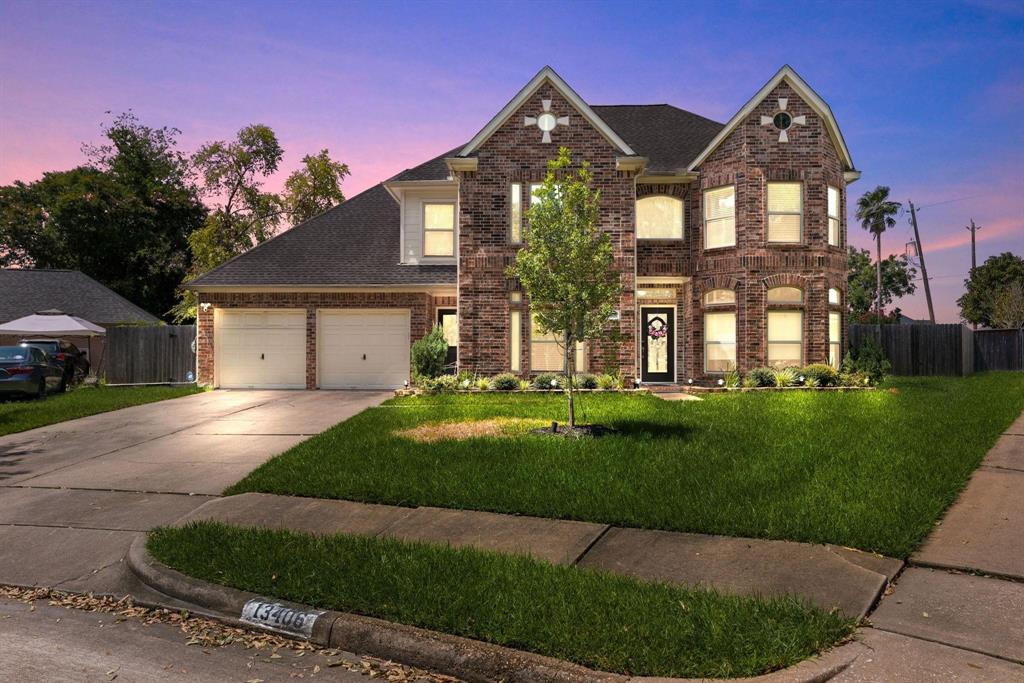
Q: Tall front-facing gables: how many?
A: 2